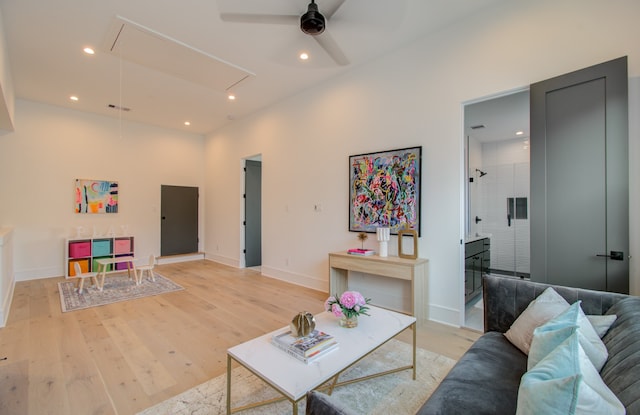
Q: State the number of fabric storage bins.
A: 6